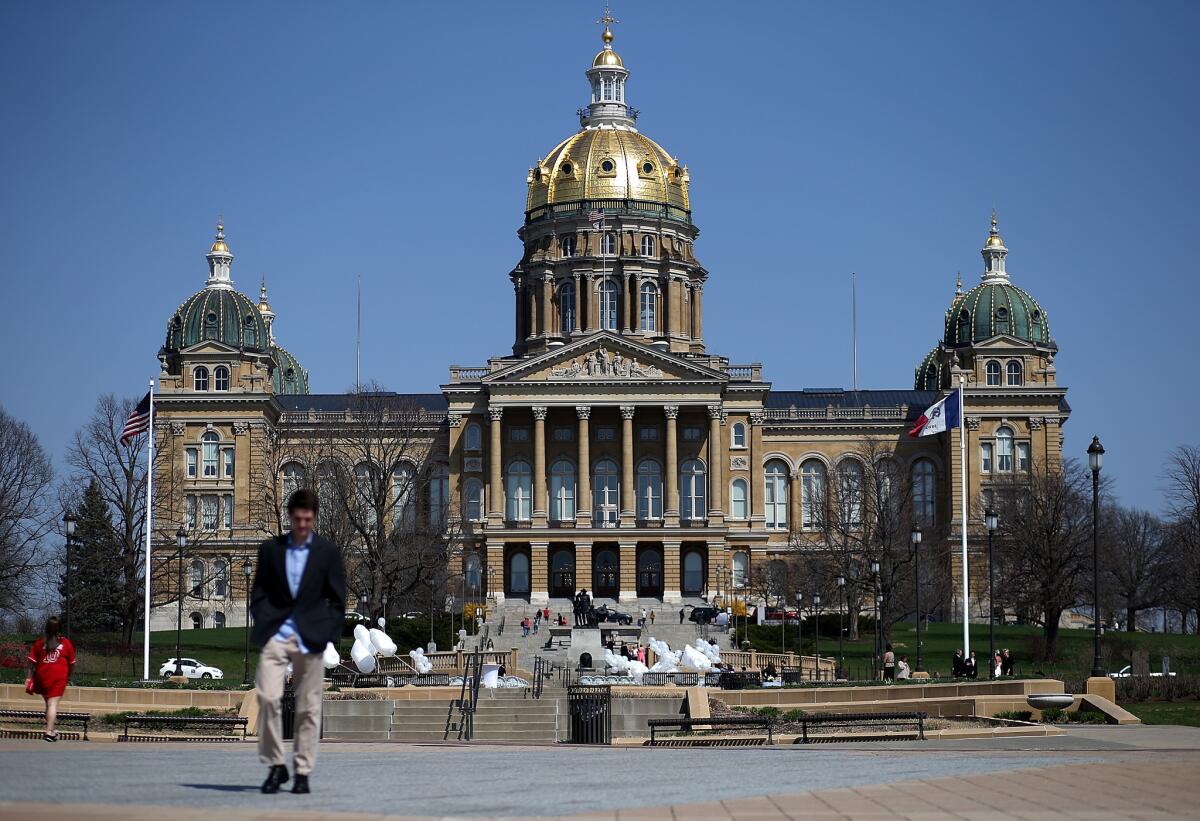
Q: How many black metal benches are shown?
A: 4